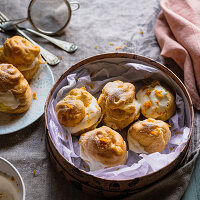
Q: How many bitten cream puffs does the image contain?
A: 0